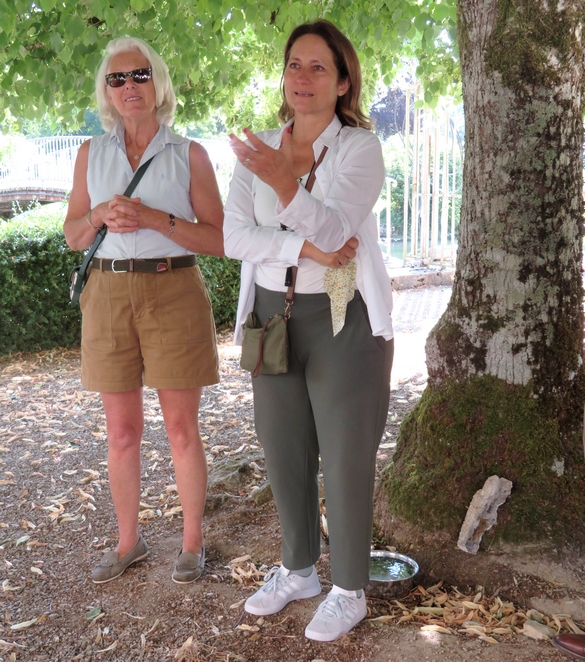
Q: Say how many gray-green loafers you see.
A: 2